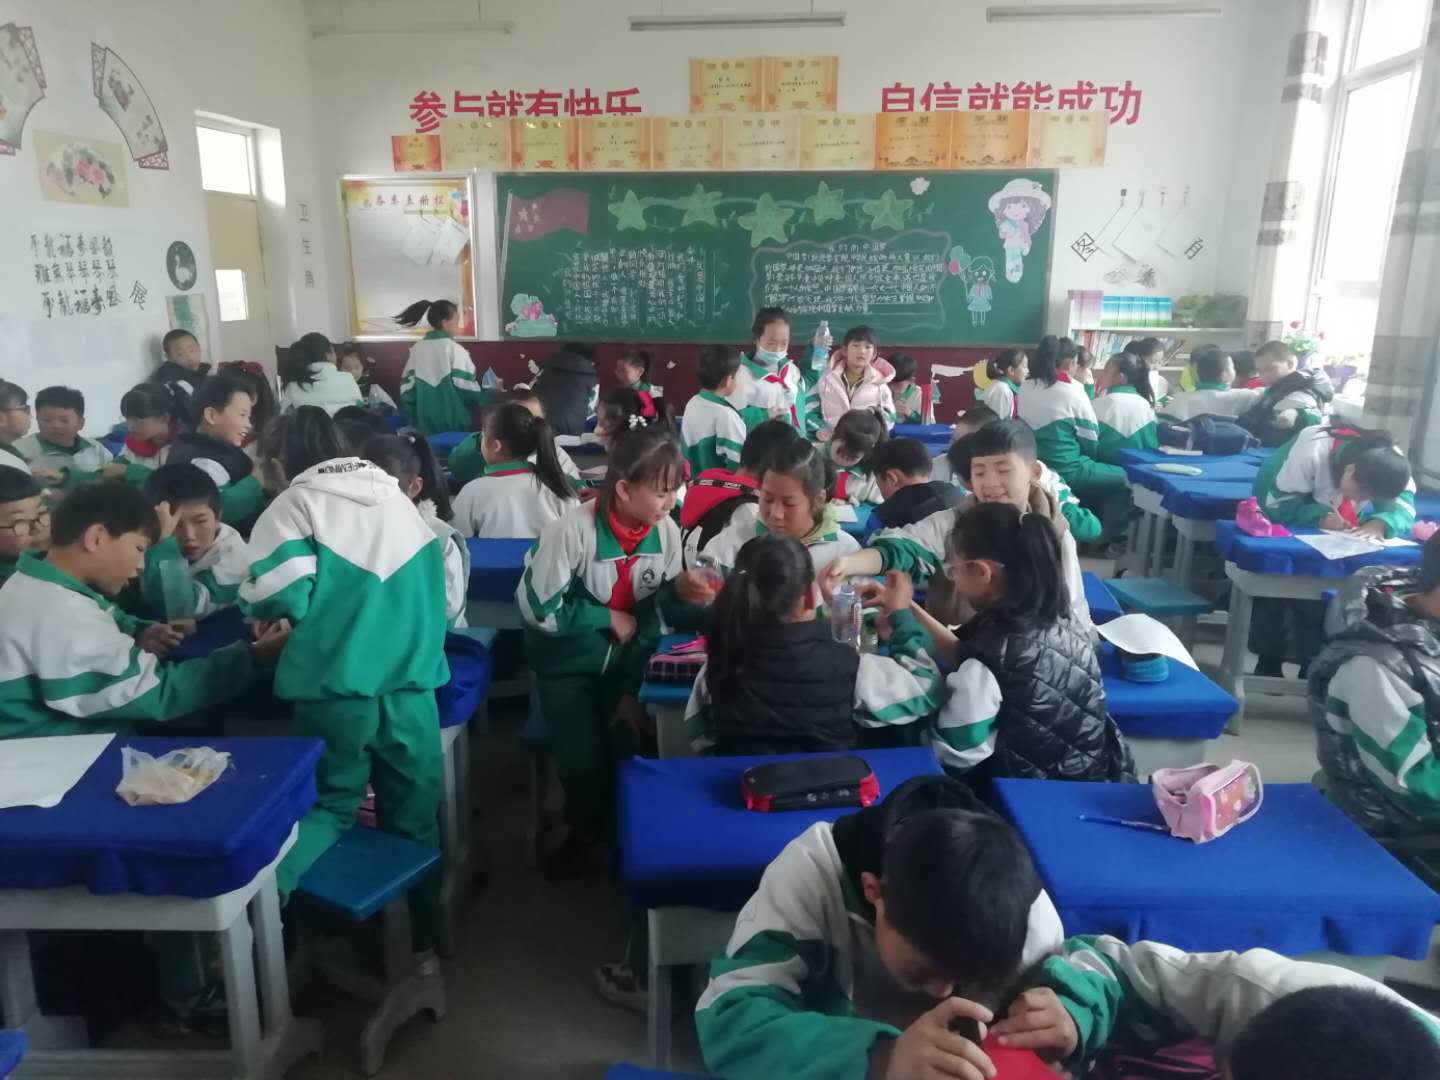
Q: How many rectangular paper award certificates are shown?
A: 12